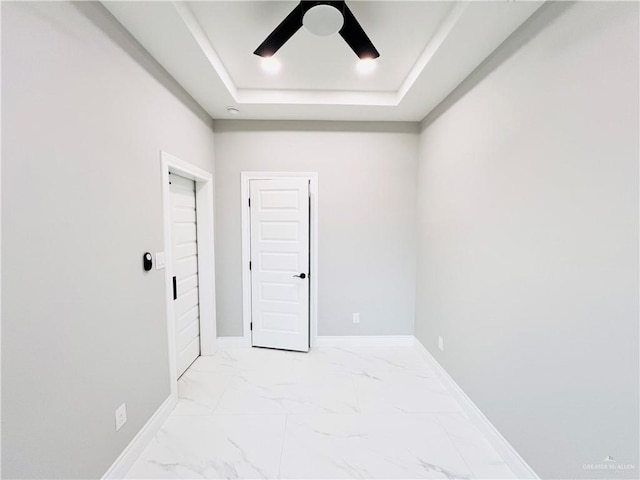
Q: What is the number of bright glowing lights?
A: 2